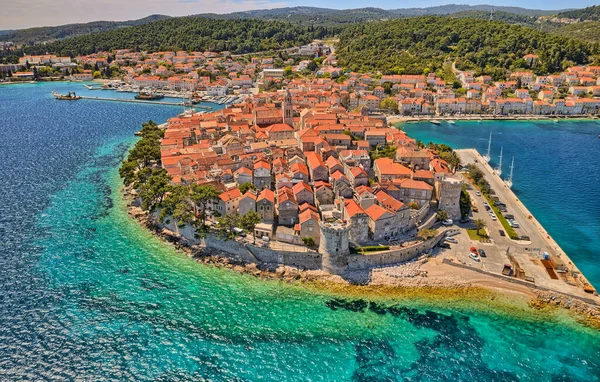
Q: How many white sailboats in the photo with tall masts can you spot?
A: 3